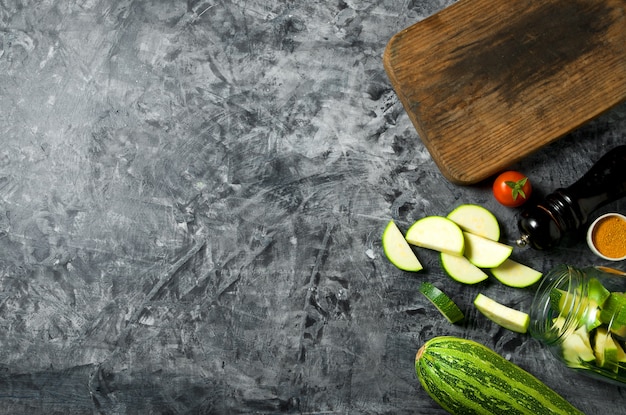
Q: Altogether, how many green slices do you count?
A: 8